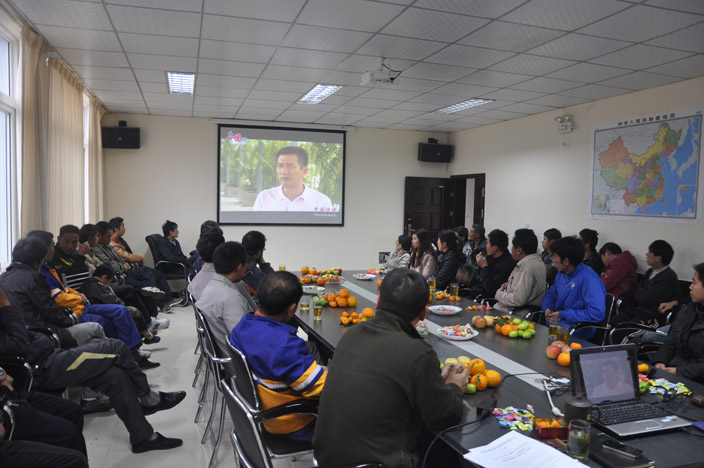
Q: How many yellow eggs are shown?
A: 0